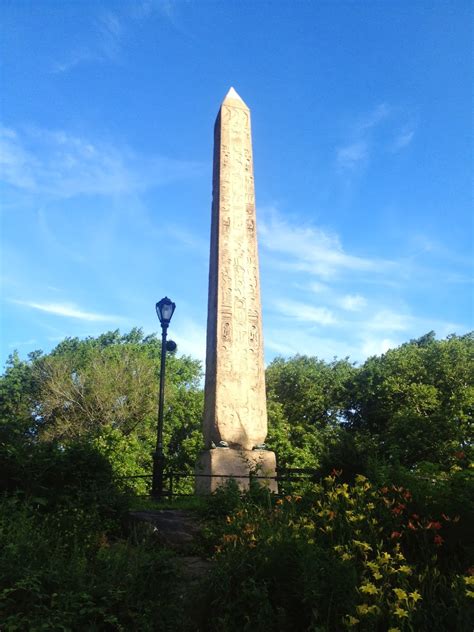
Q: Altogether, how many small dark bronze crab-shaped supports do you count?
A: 2